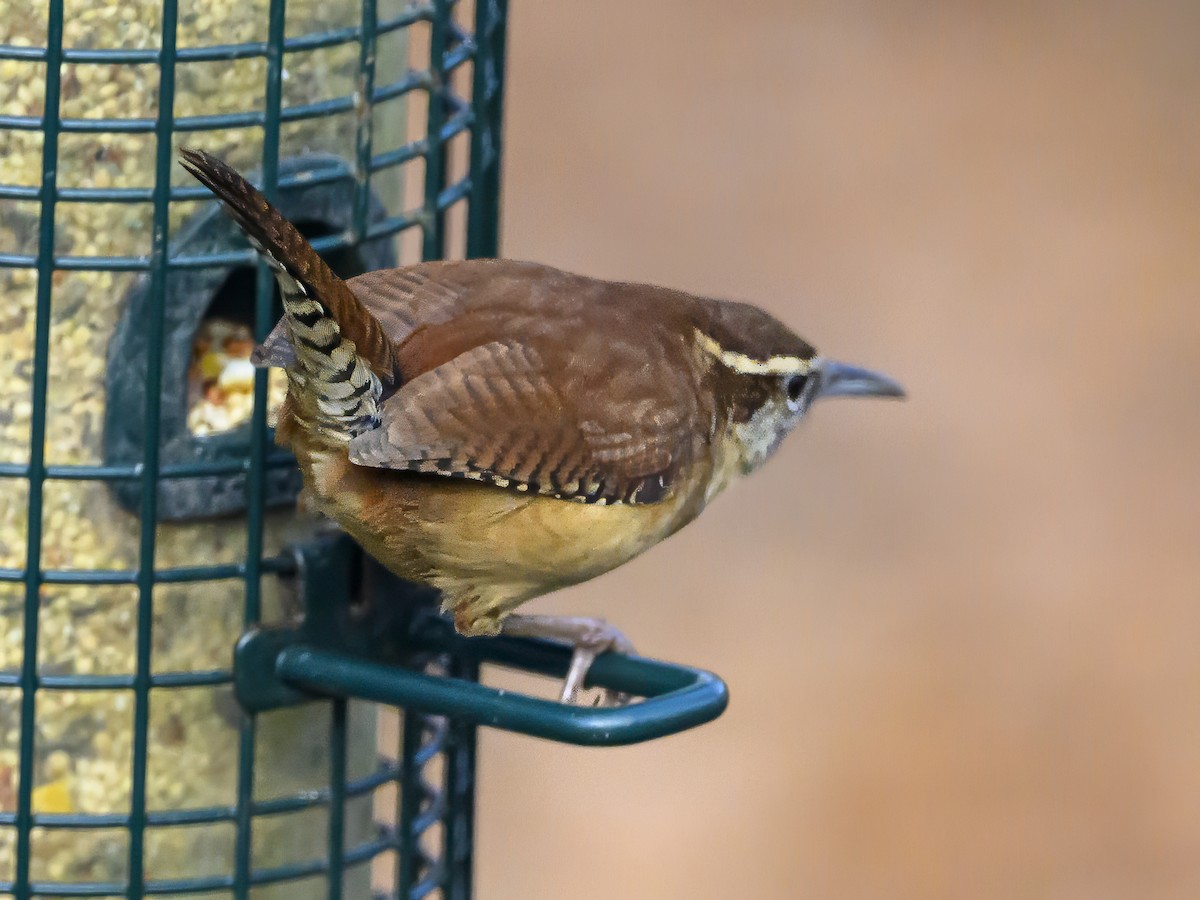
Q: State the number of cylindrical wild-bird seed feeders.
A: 1